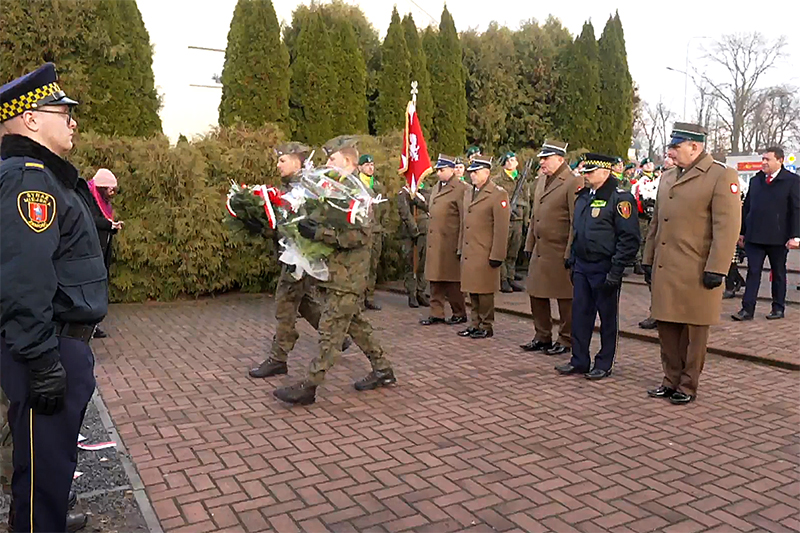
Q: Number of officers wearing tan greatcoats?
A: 4